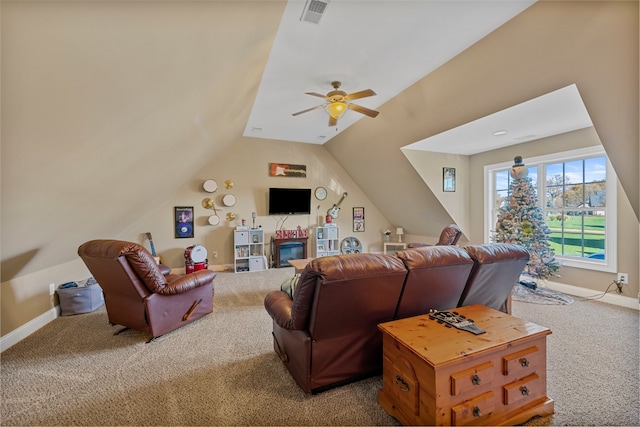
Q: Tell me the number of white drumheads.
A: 4